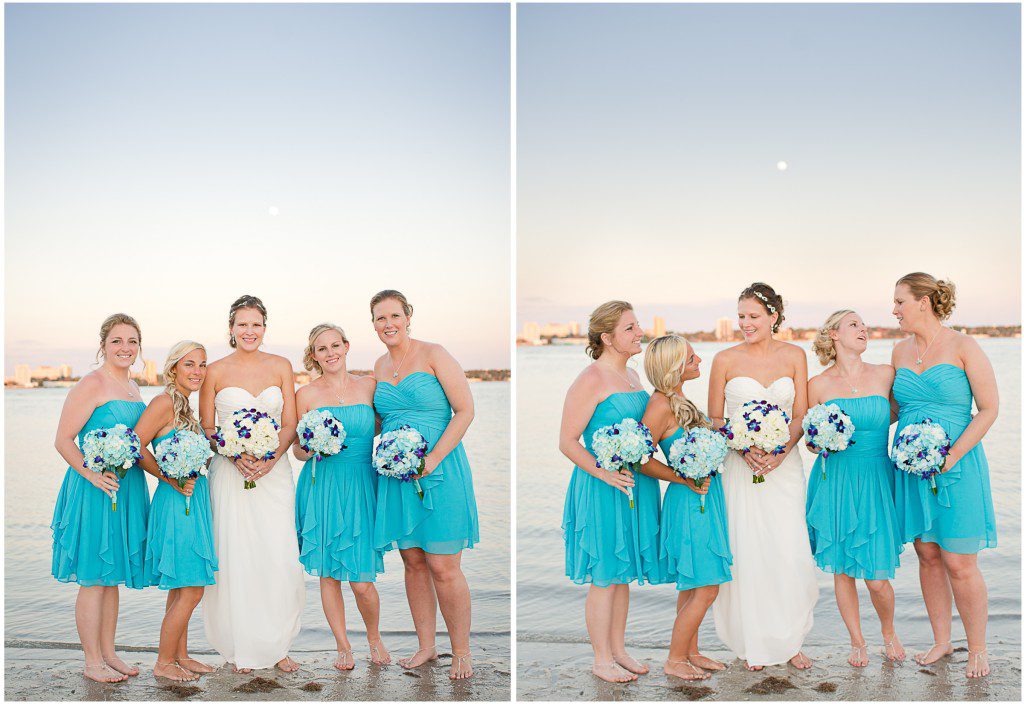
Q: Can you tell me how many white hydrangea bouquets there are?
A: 2